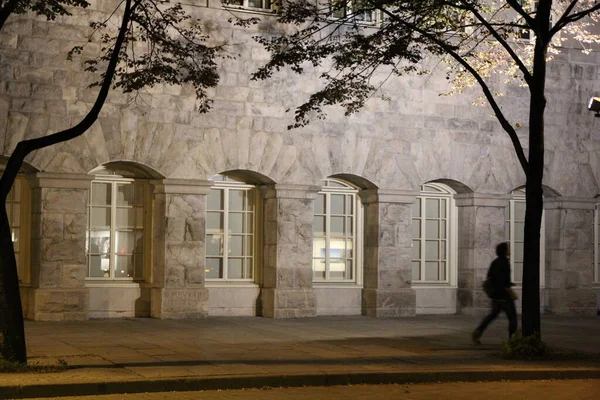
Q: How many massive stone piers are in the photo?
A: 6